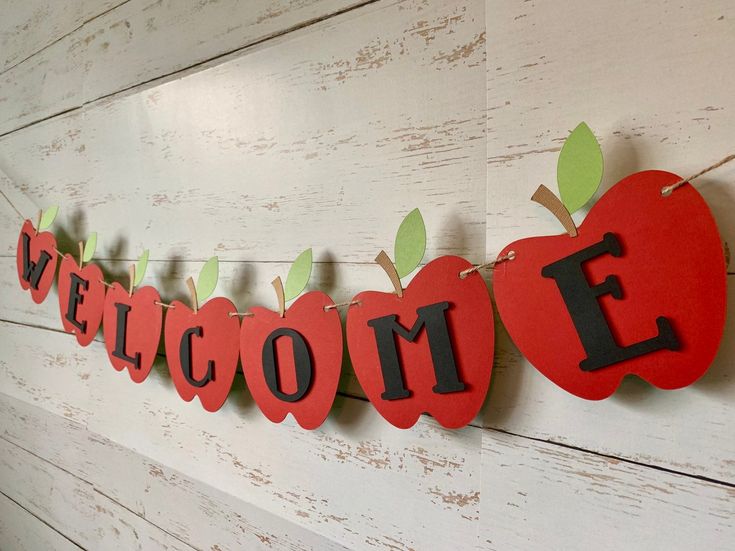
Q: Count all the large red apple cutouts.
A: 7